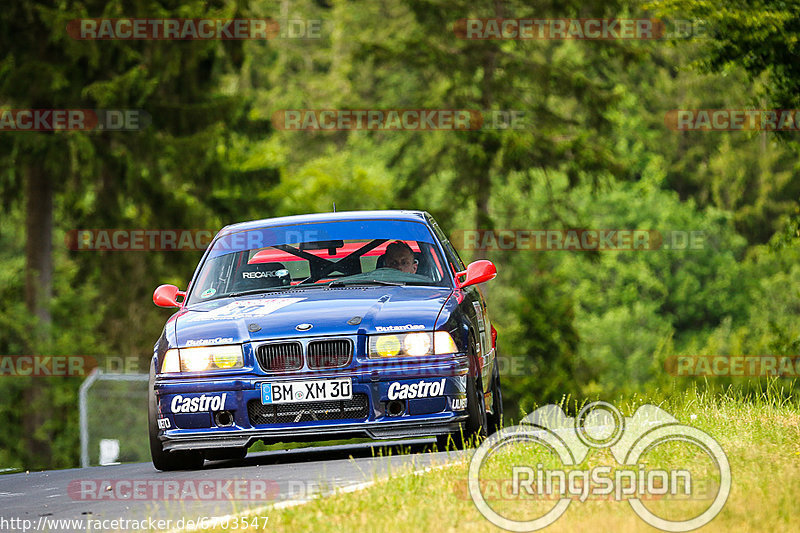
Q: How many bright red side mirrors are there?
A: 2